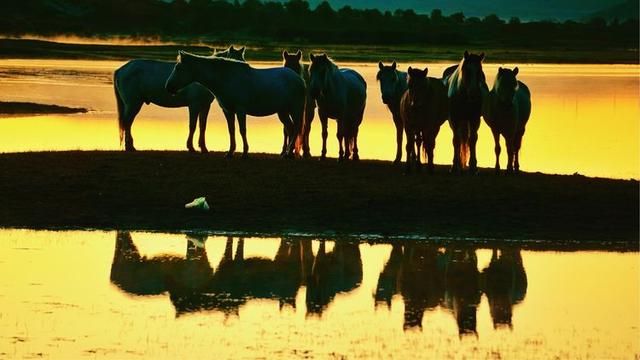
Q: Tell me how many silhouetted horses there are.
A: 8